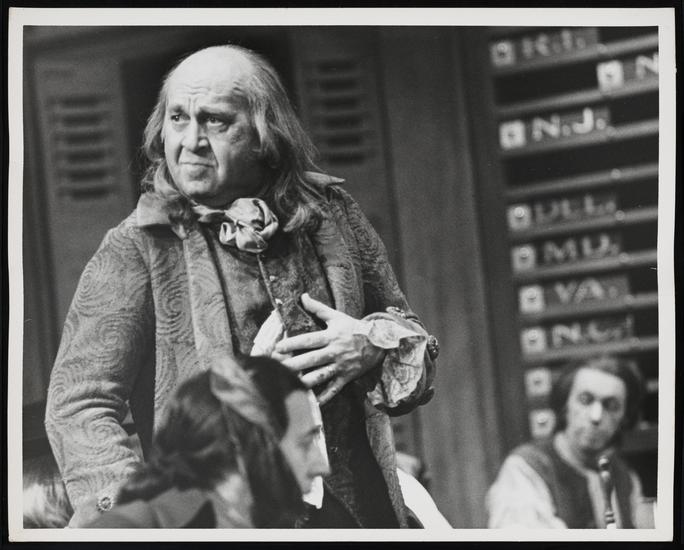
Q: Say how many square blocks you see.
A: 9